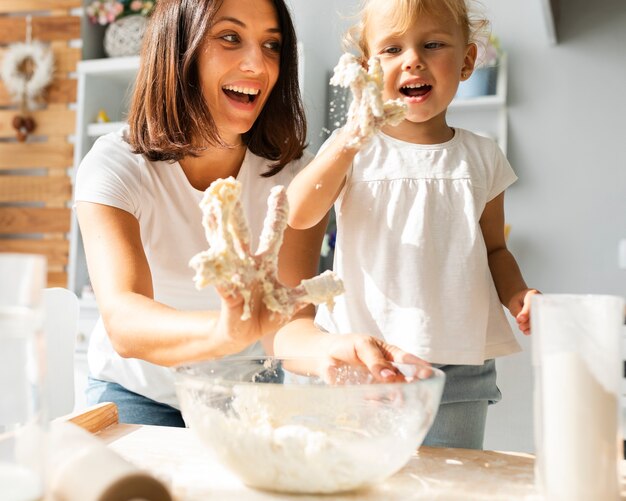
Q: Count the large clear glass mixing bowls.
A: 1